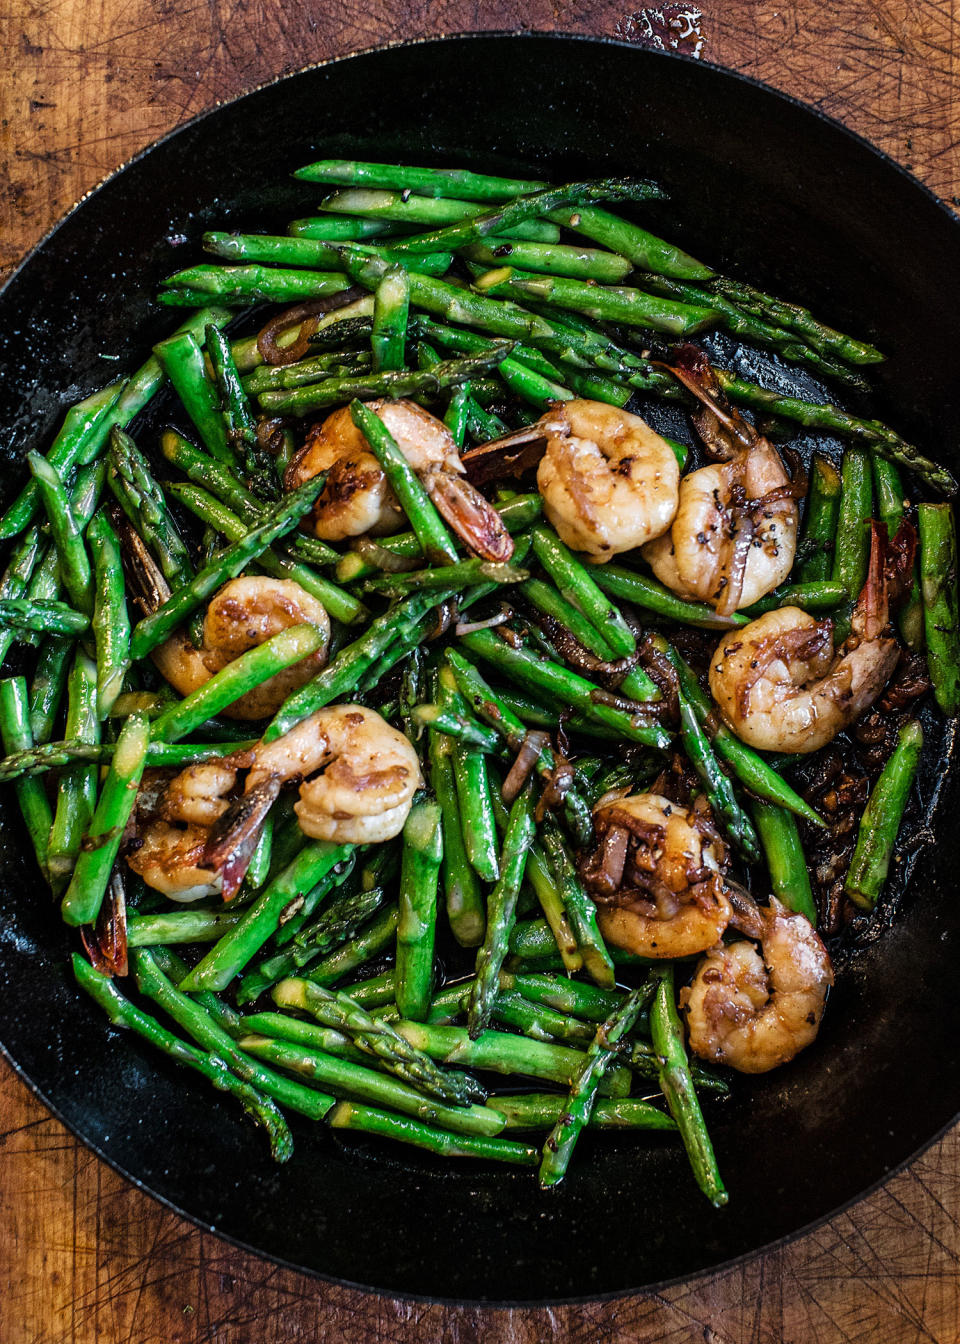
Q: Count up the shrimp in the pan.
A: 9